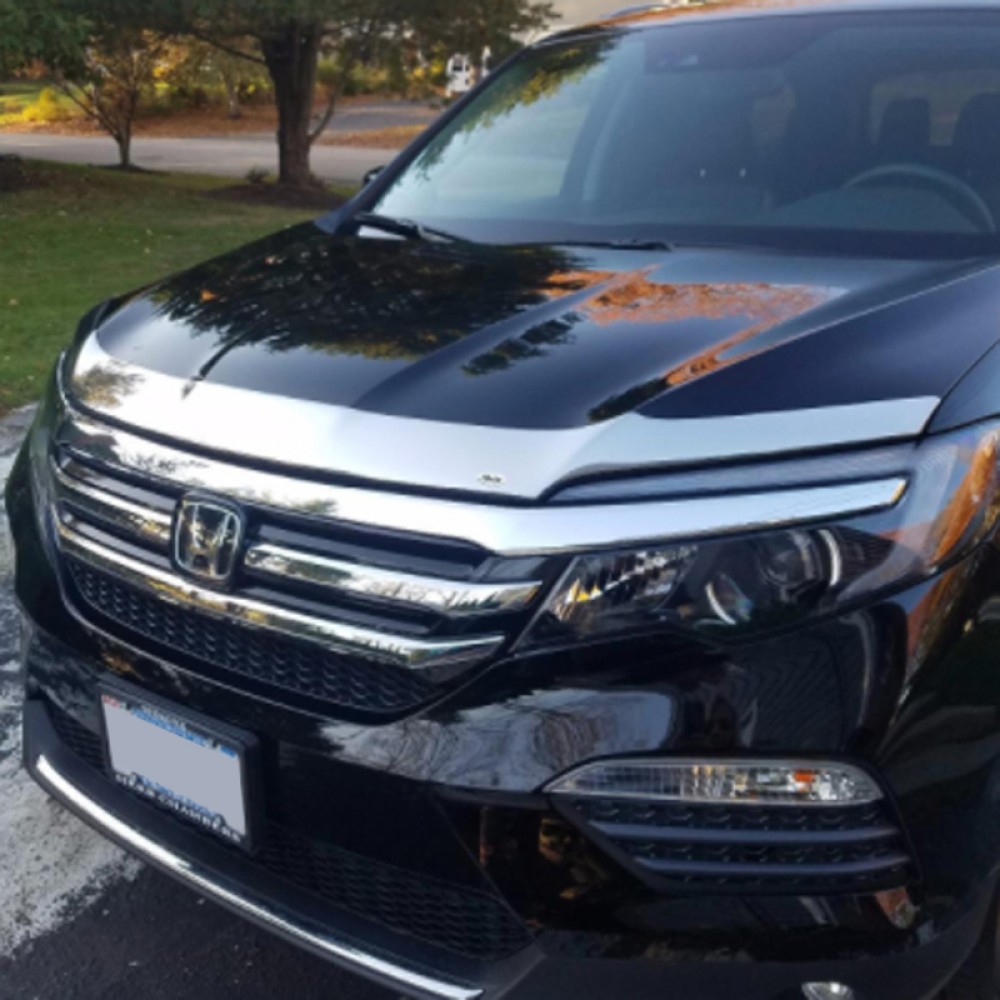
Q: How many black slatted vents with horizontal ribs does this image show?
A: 1